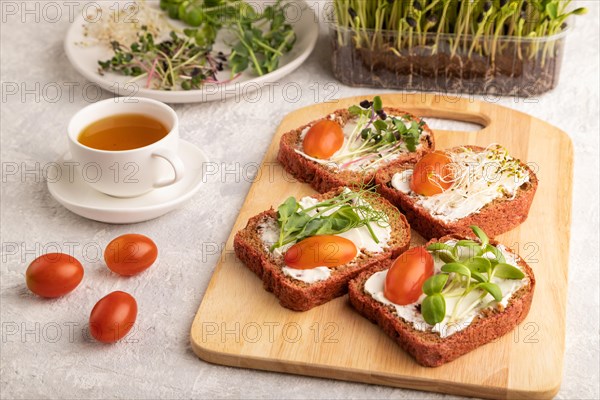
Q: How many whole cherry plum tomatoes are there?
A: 3